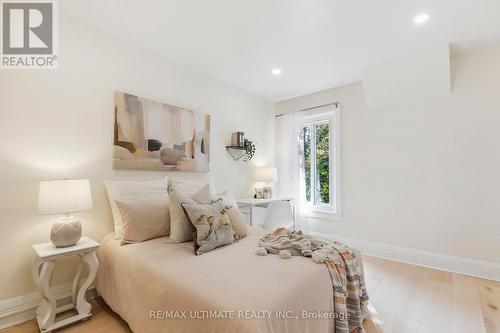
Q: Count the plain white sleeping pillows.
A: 2